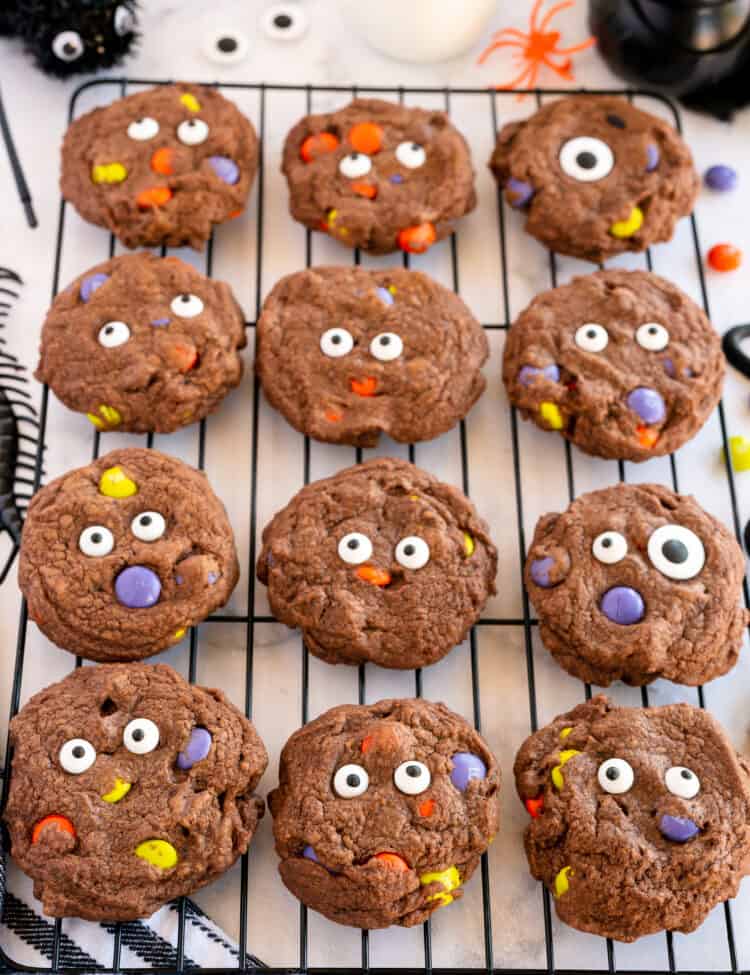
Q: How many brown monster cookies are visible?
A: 12